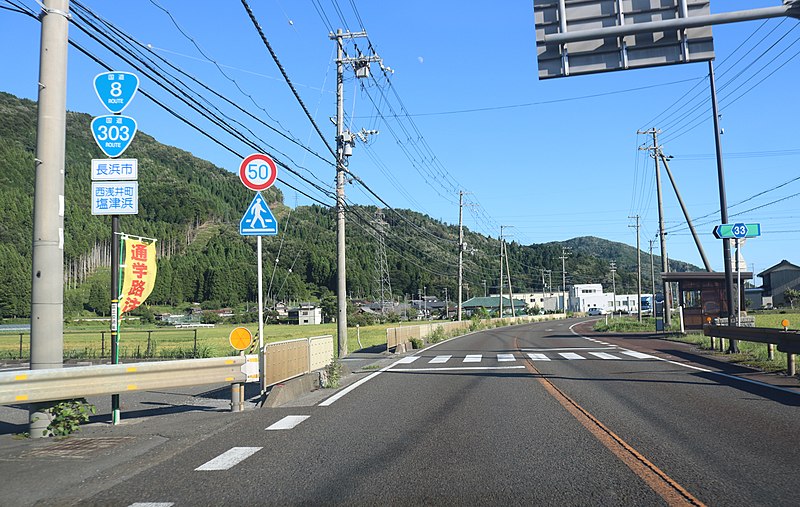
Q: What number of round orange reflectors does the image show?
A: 3